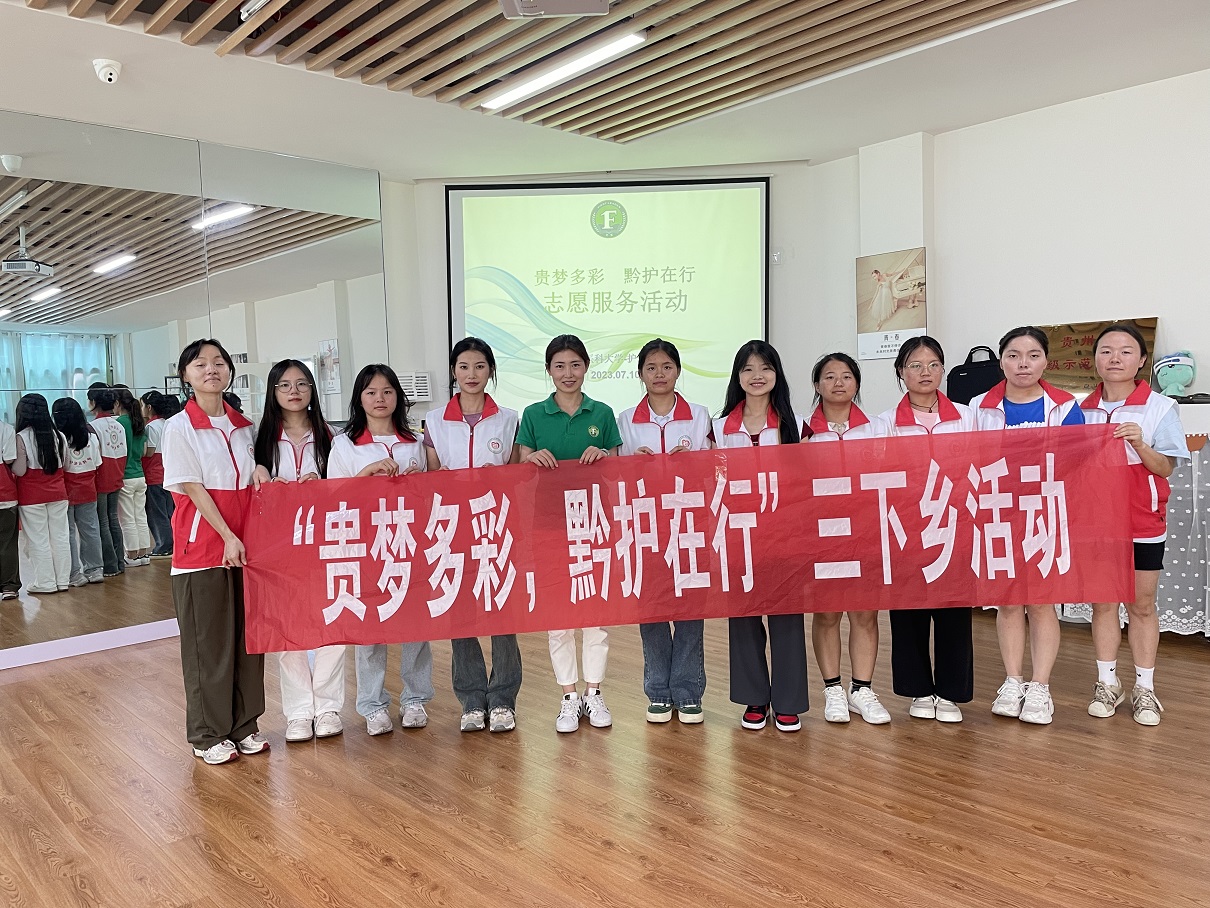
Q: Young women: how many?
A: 11